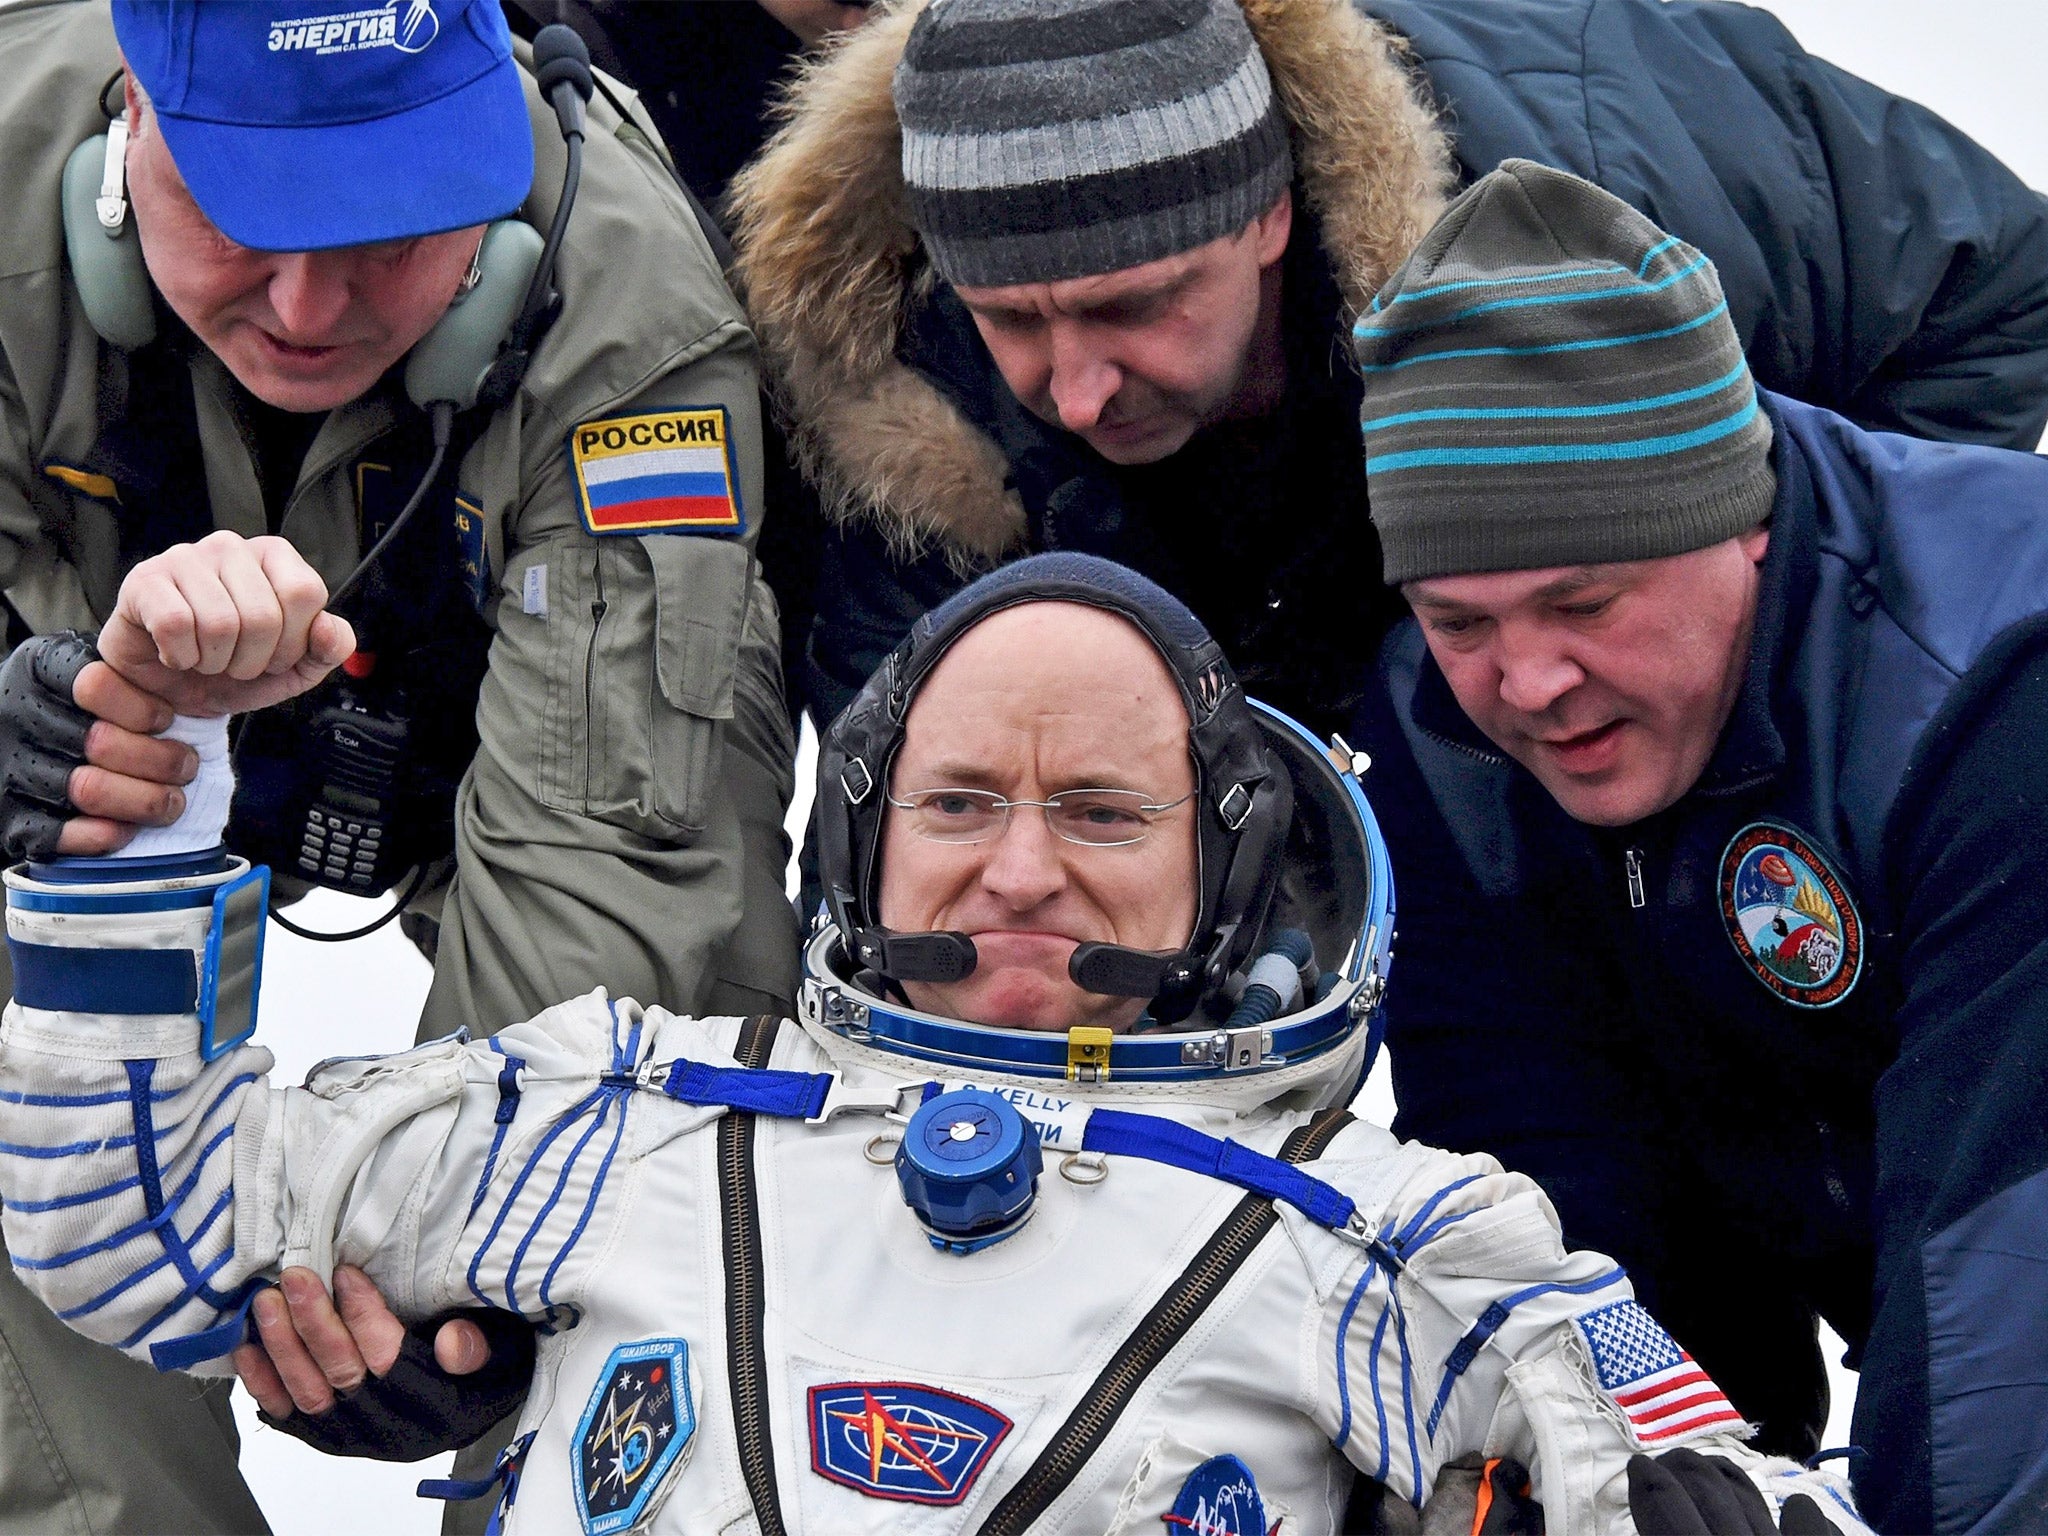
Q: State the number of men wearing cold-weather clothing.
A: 2